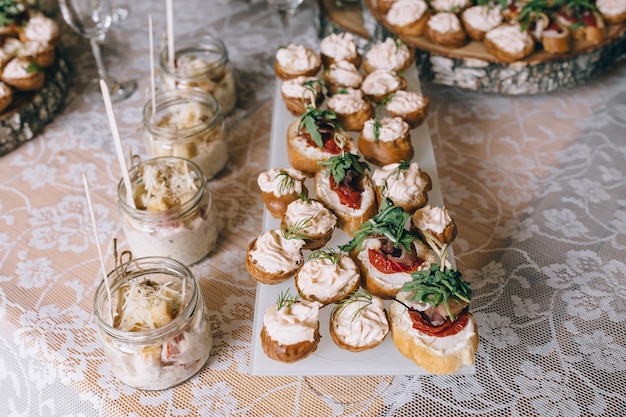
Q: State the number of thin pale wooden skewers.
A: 4